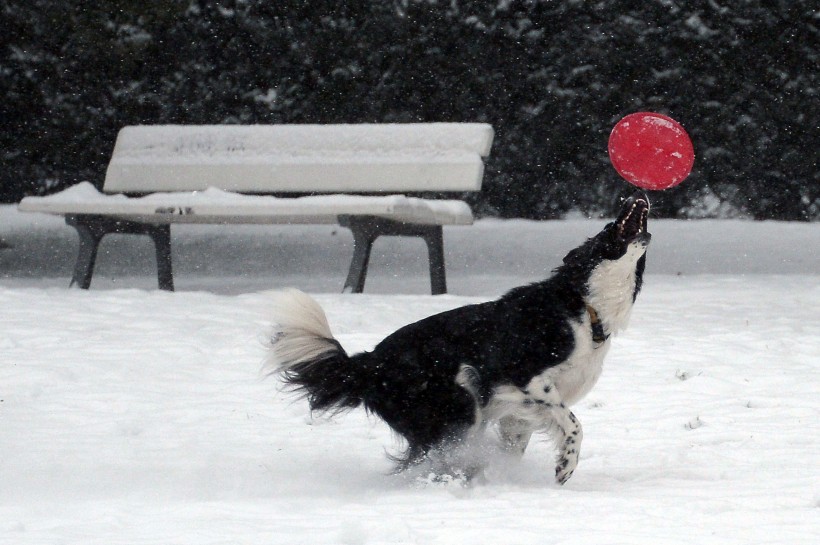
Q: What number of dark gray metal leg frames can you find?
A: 2